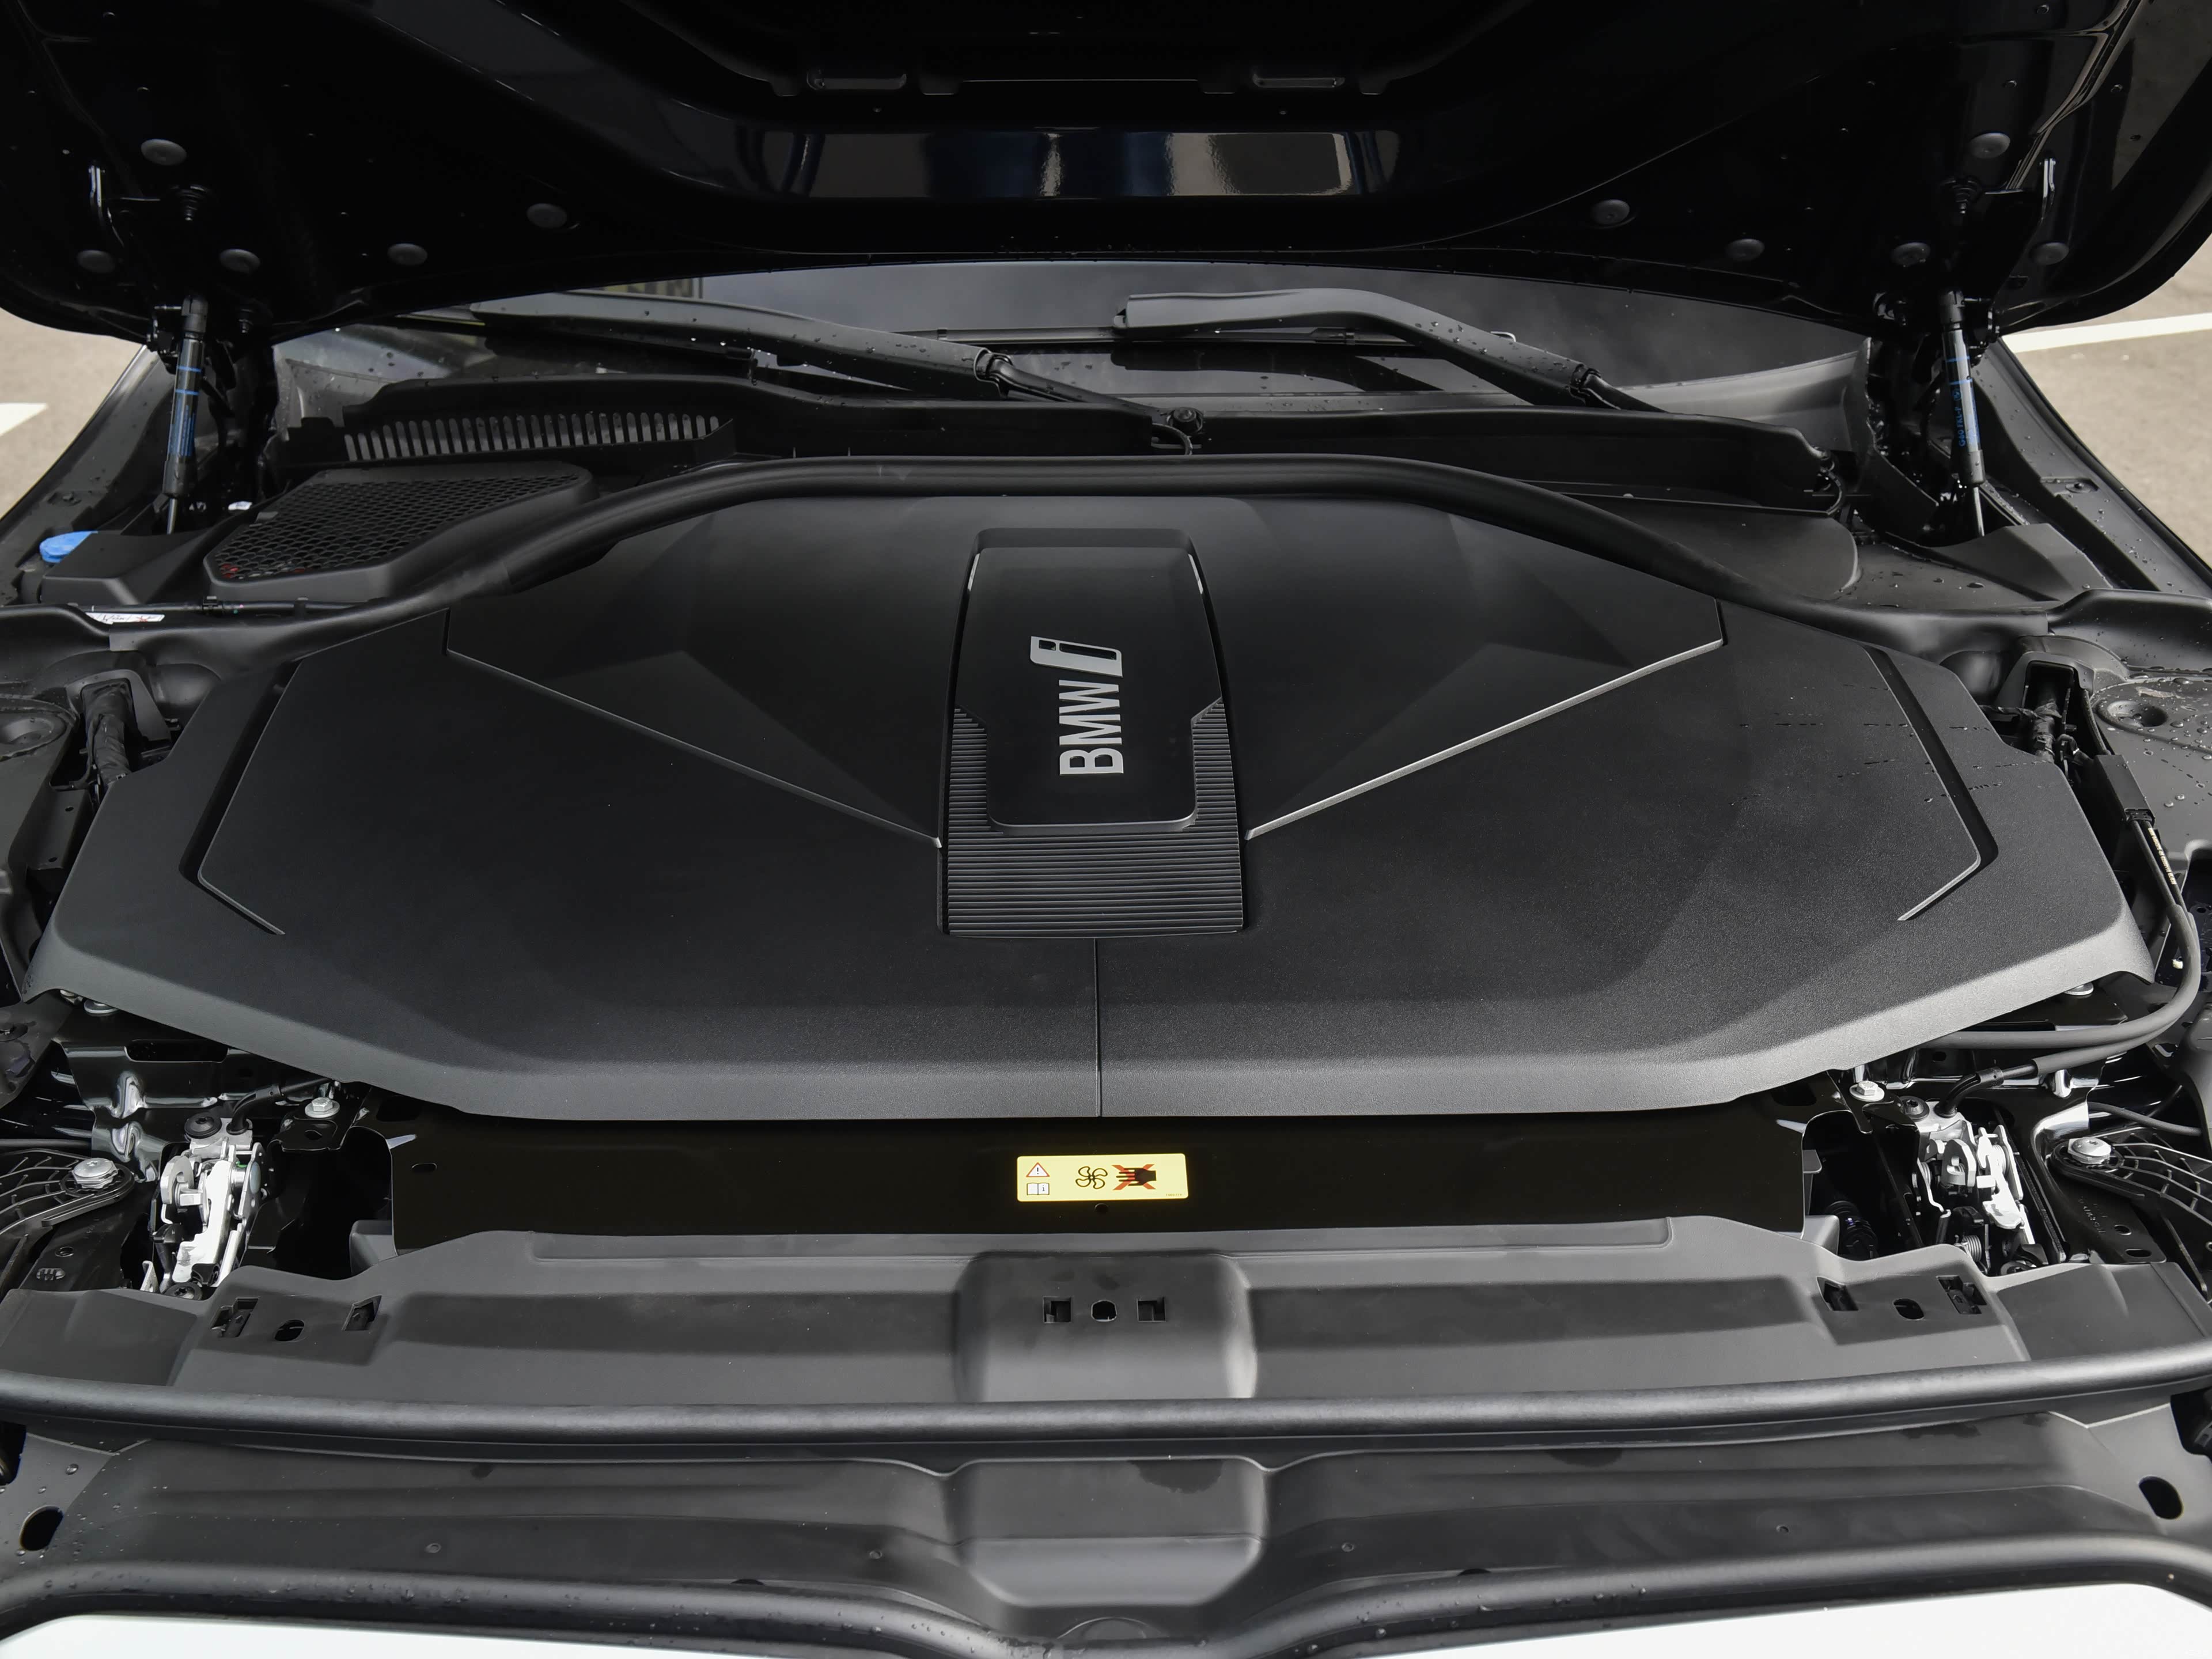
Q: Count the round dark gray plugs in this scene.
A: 10